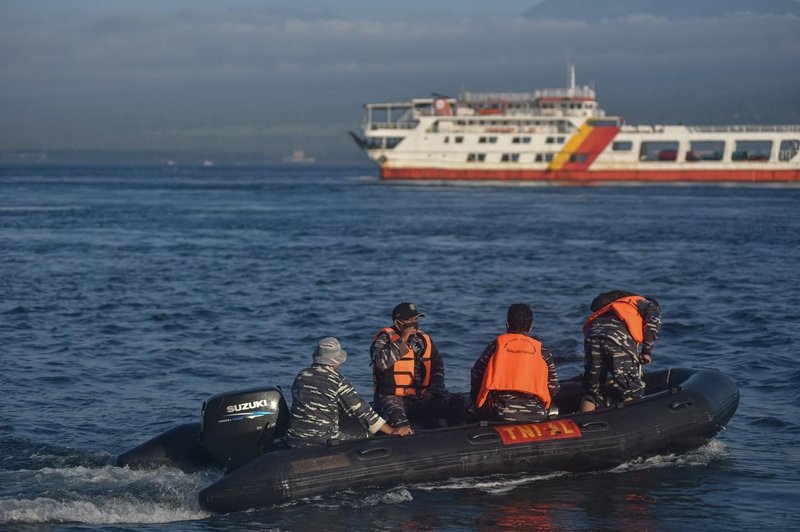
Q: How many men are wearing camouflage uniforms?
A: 4